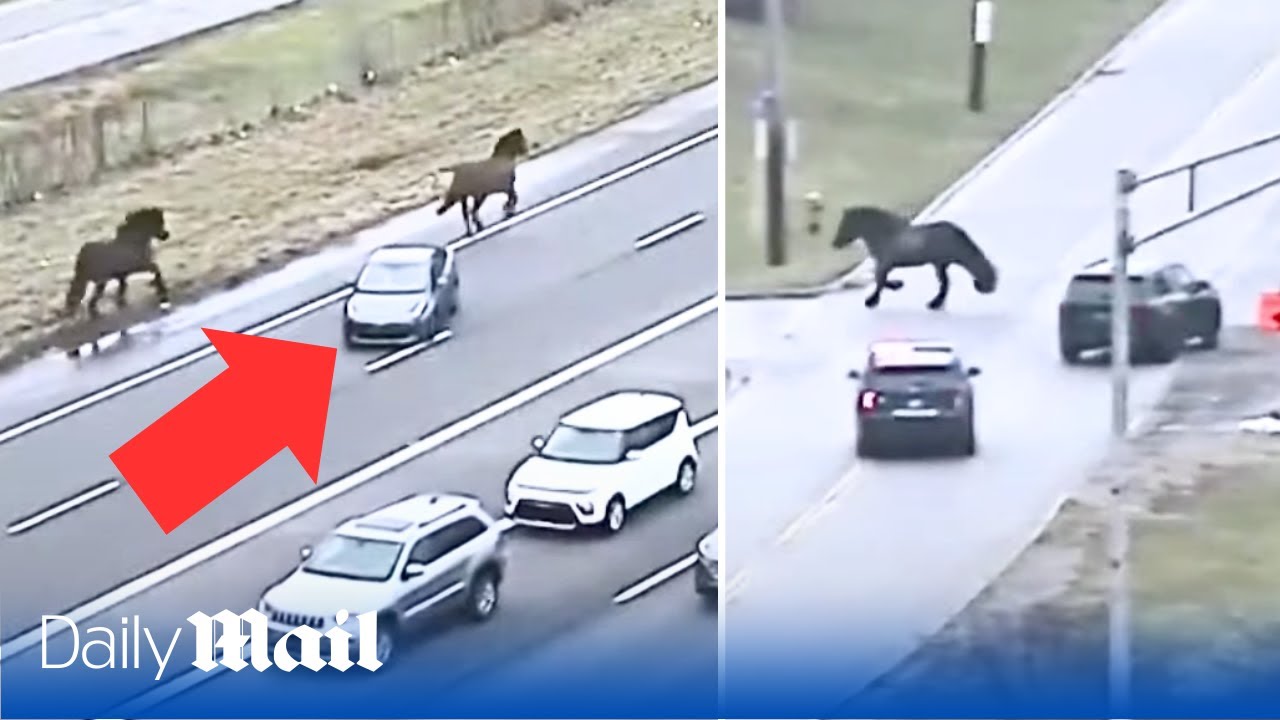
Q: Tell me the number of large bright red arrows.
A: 1